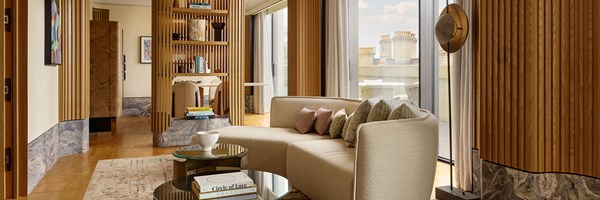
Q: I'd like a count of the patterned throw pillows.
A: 5